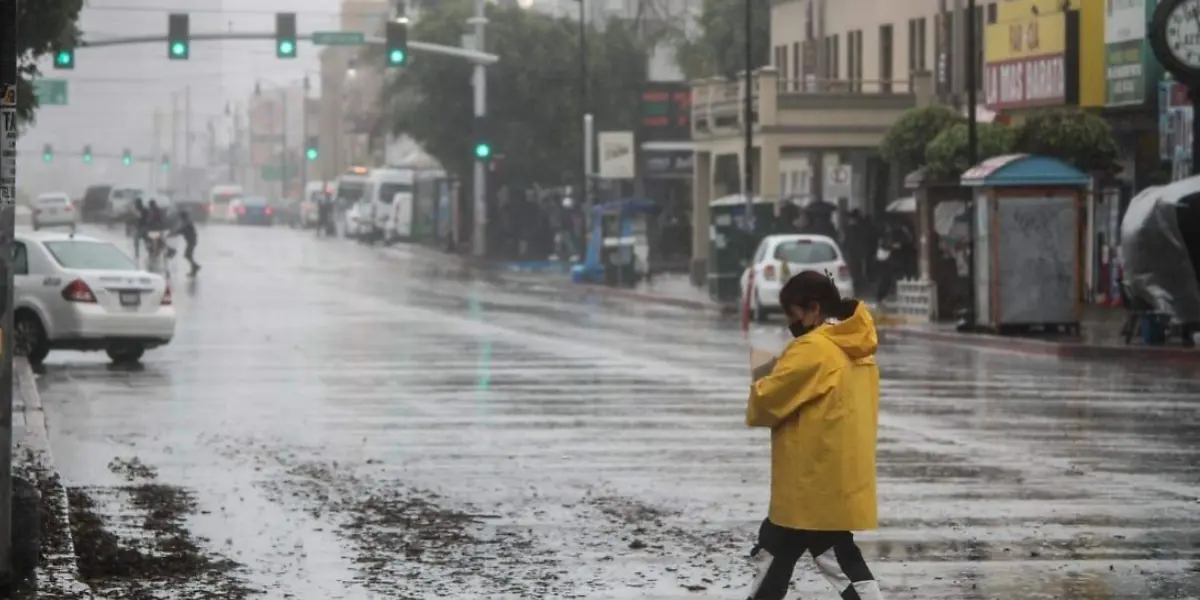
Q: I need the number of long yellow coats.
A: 1